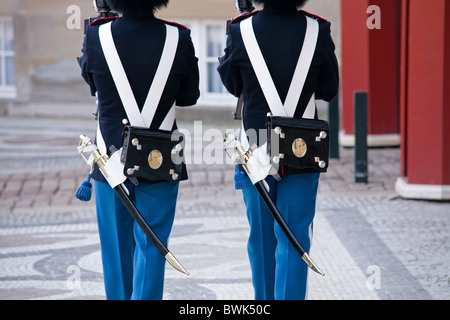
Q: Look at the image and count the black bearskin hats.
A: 2